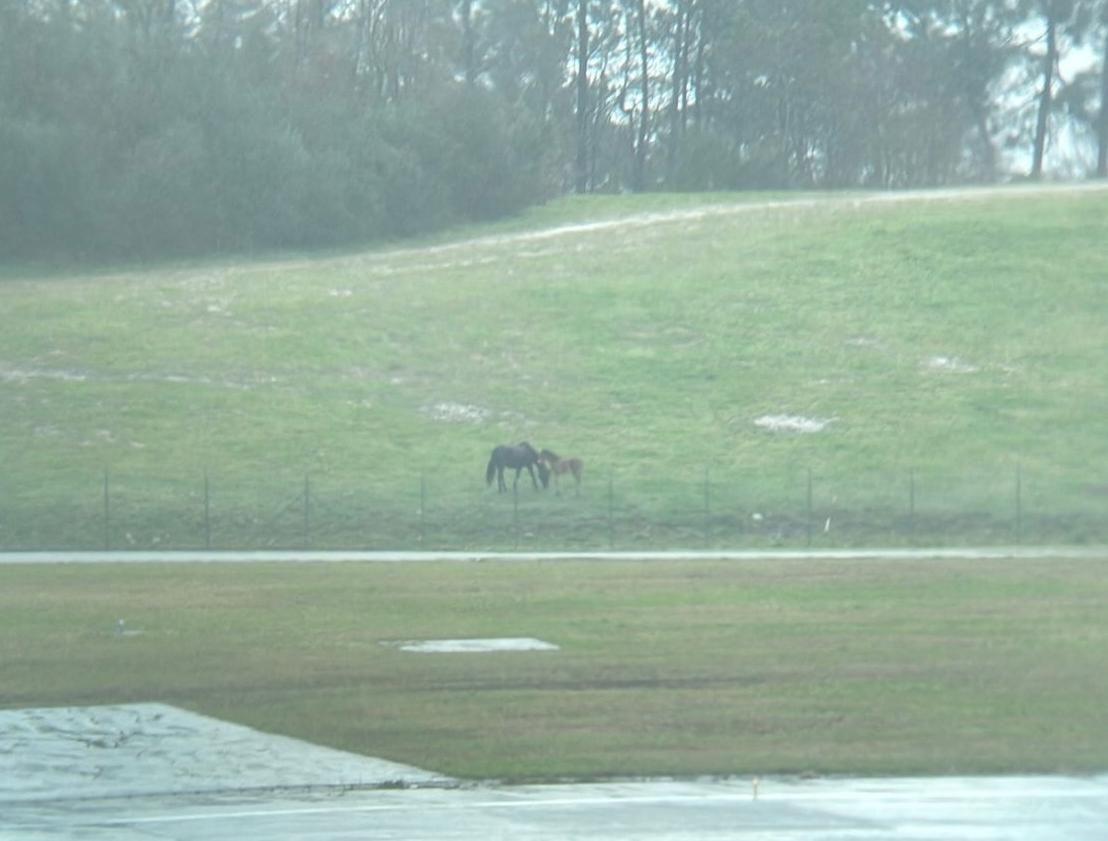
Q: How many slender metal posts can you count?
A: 10